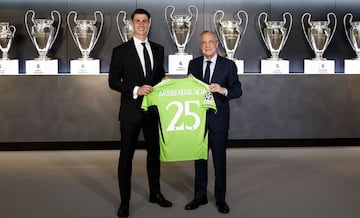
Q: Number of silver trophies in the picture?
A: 9